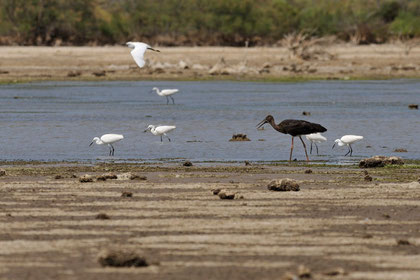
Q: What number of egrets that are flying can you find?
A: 1